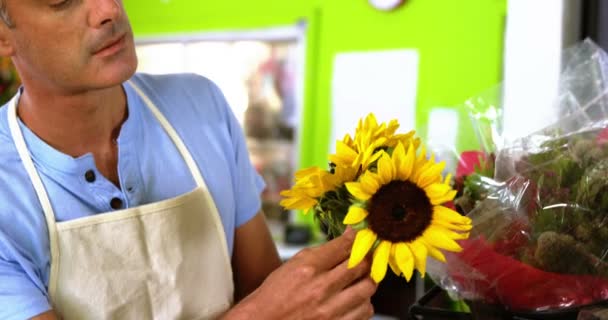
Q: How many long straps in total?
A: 2